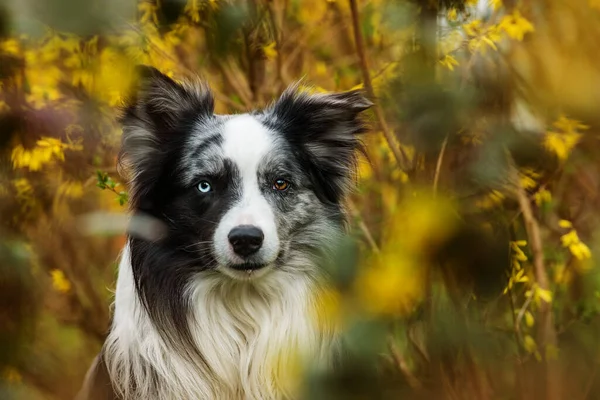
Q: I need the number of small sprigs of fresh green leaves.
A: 1